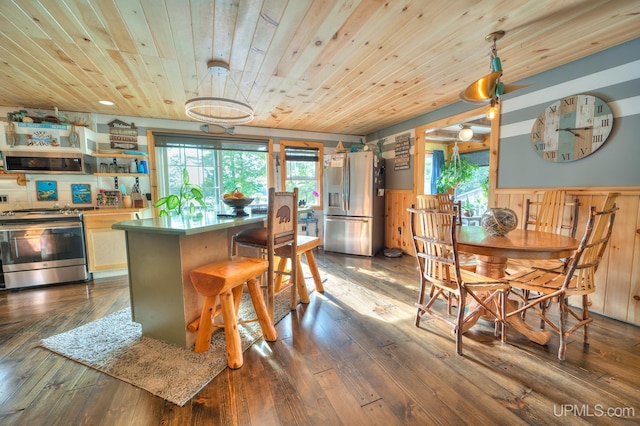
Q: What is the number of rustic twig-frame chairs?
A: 4